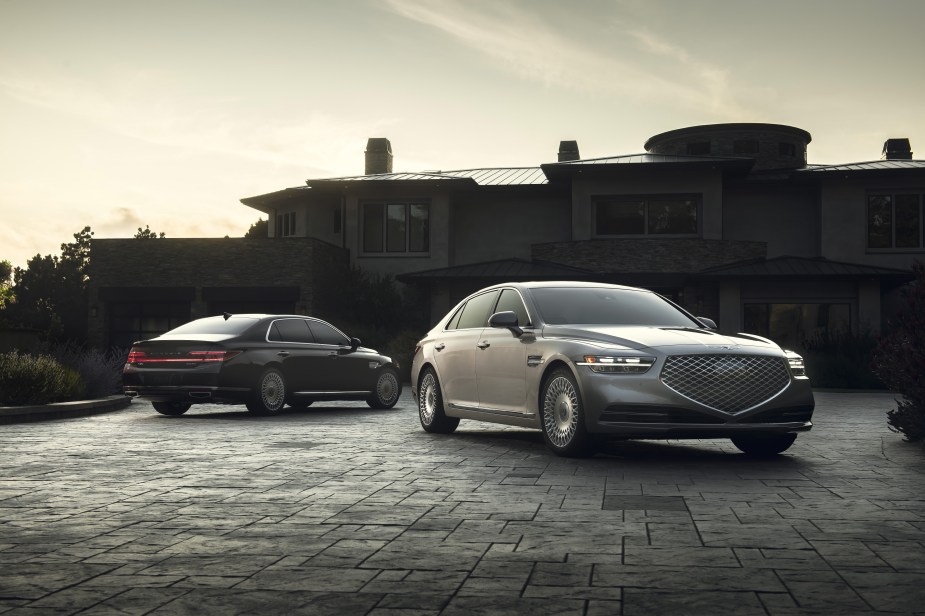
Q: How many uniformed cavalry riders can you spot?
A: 0